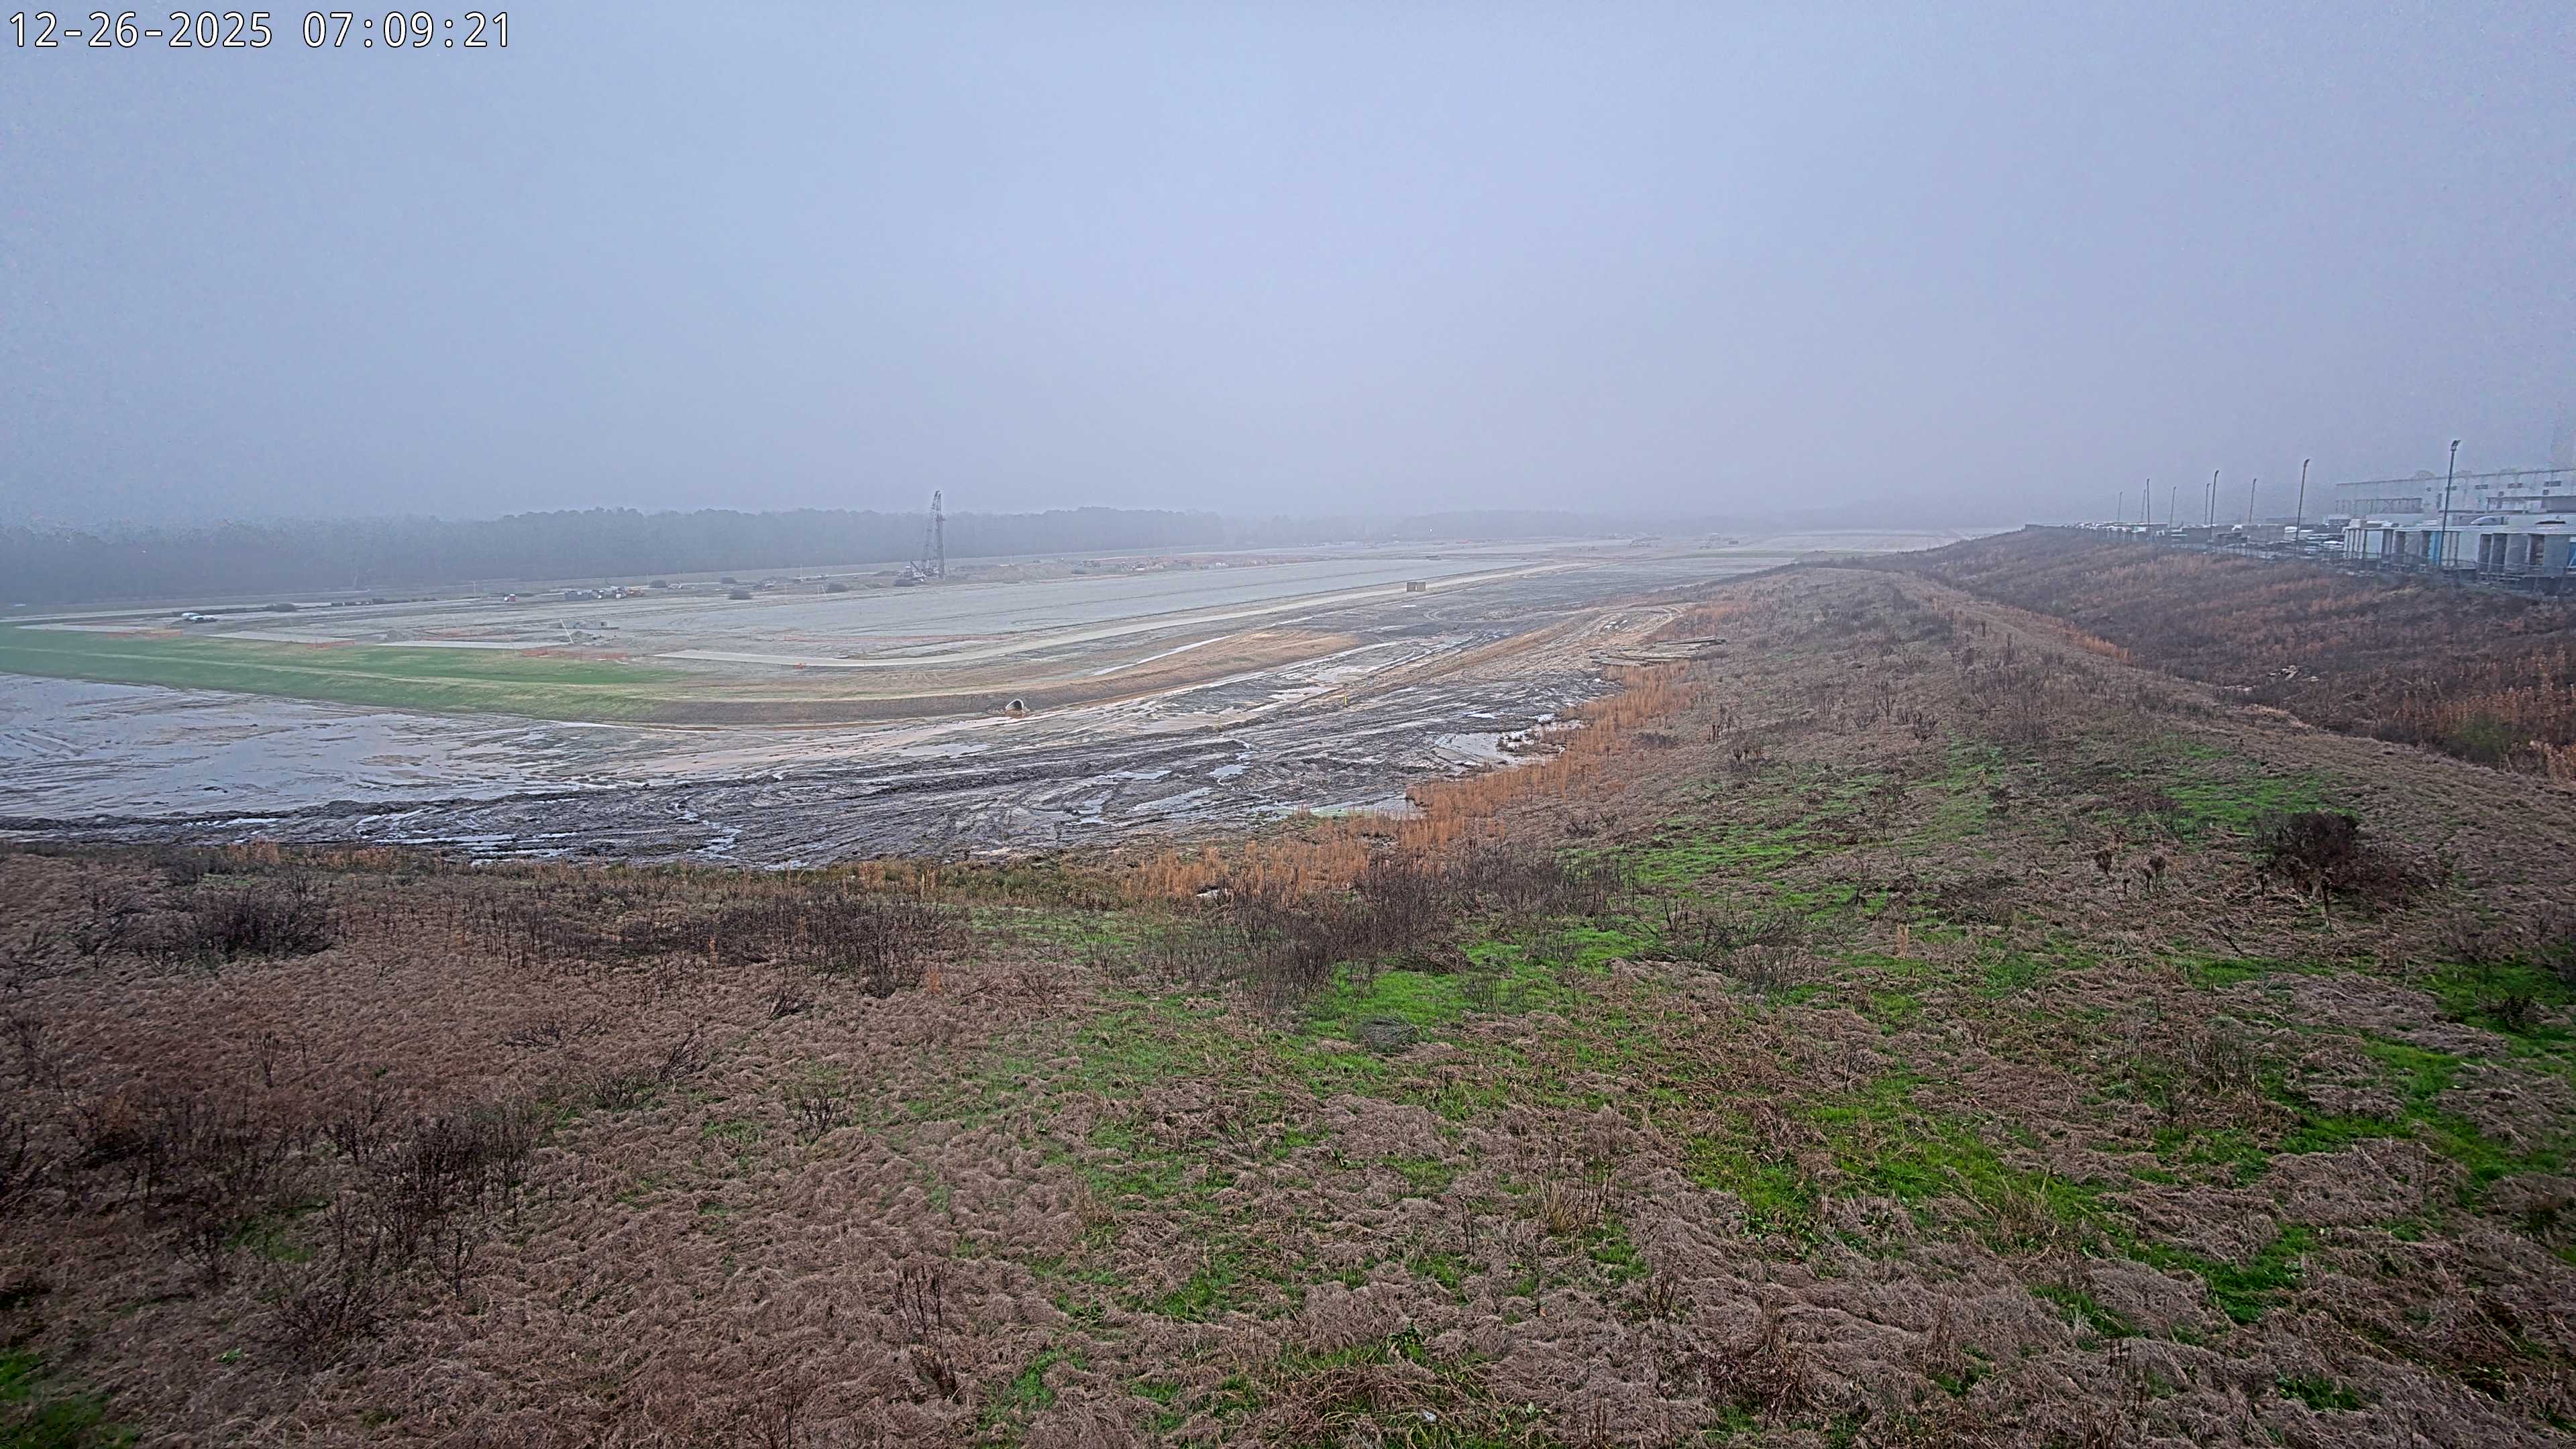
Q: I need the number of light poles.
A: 9